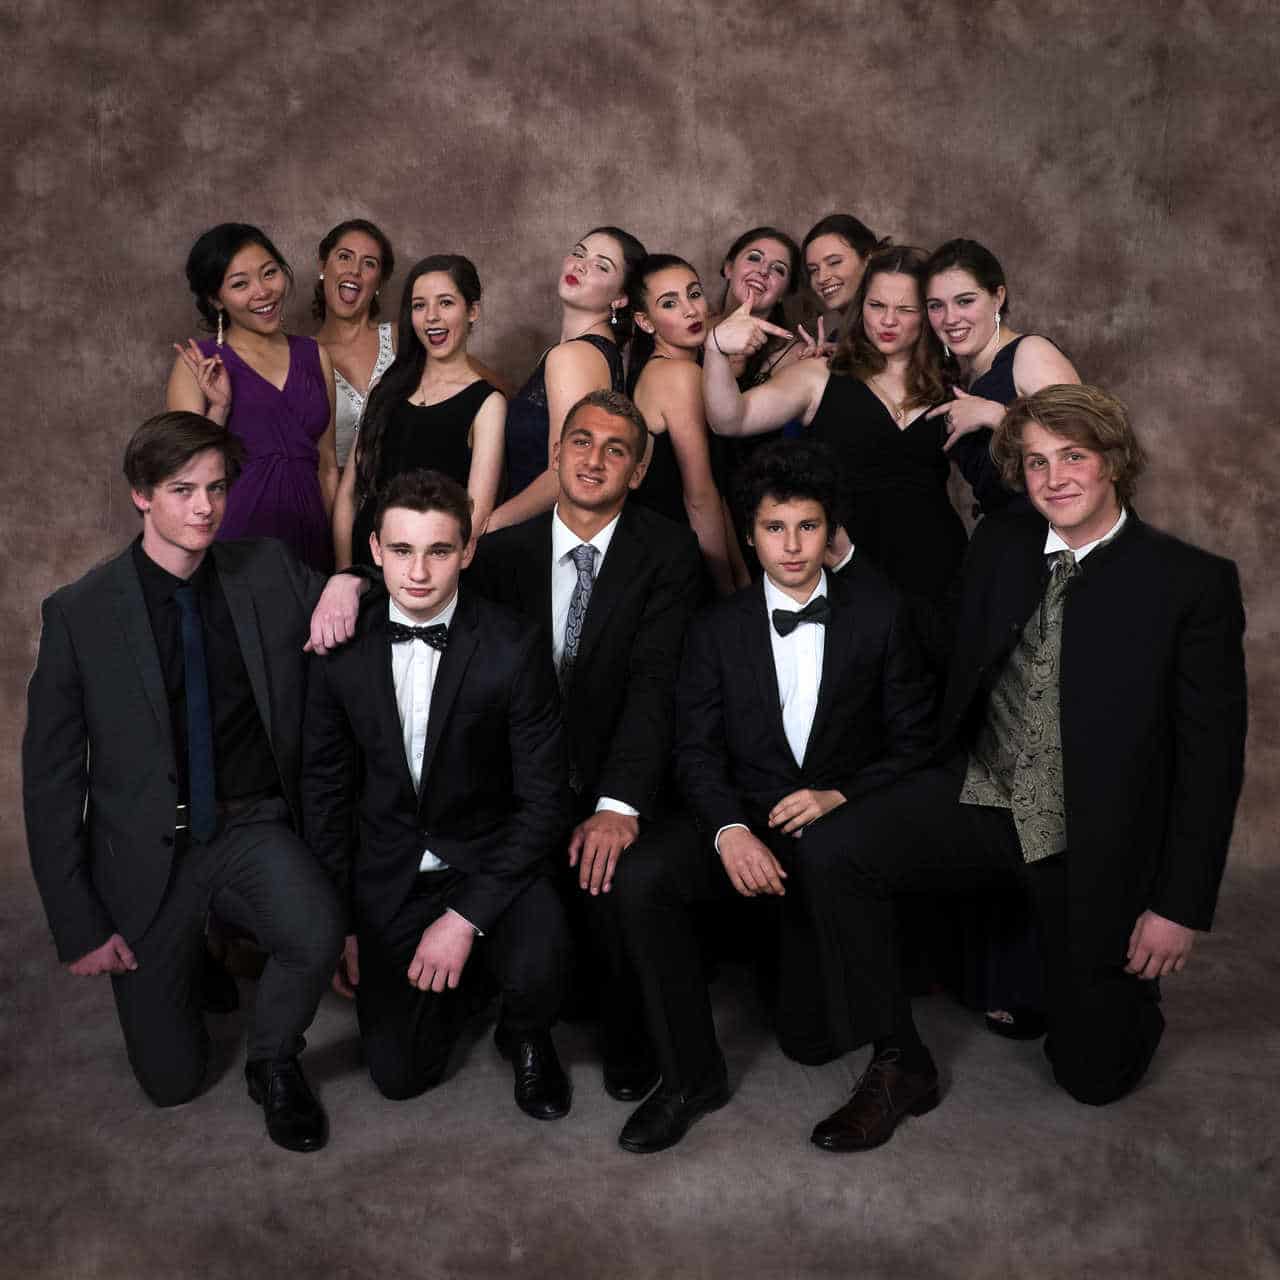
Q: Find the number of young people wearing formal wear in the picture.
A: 14